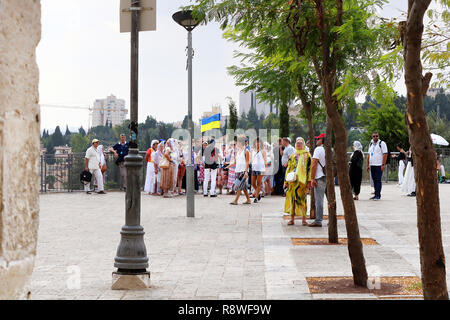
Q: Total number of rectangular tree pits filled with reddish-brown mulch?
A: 3